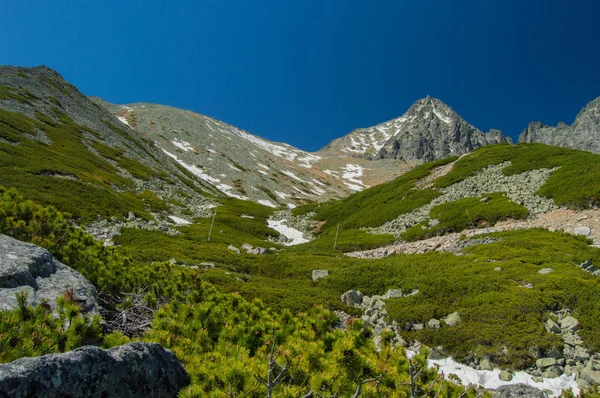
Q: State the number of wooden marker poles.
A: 3